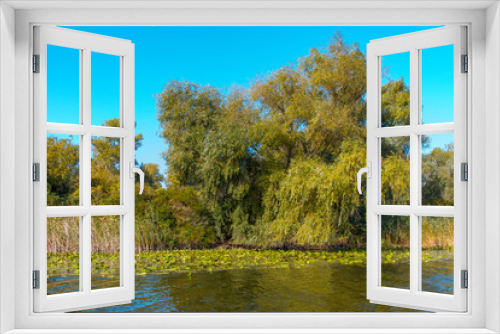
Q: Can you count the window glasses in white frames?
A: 12